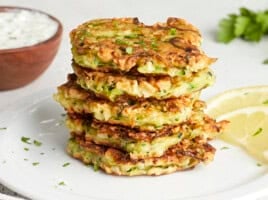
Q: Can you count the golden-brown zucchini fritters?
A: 5